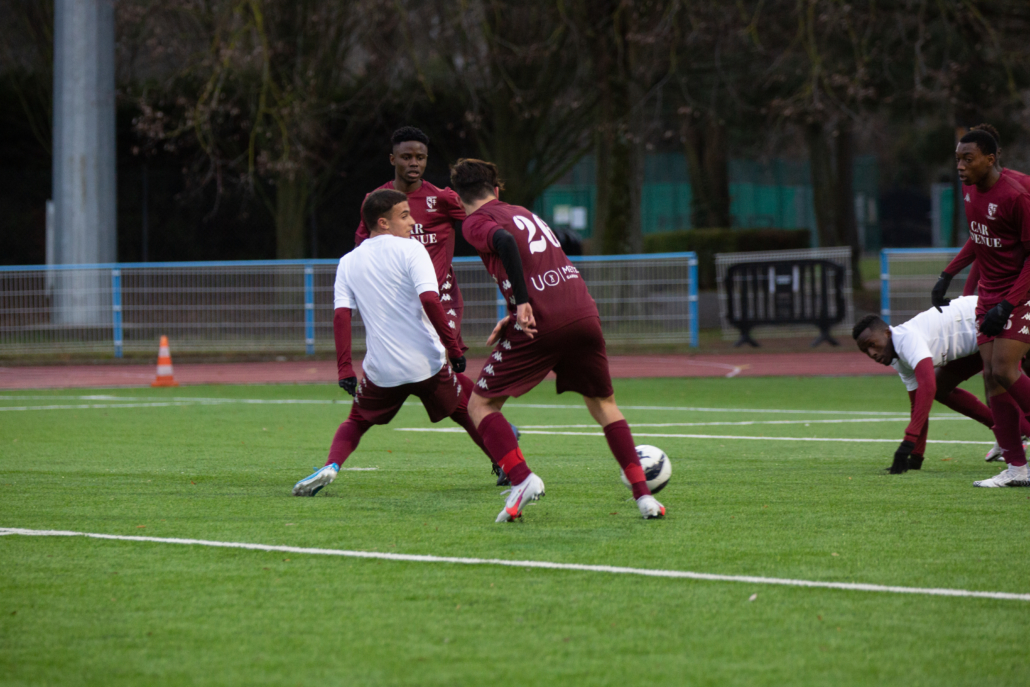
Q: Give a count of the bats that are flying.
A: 0